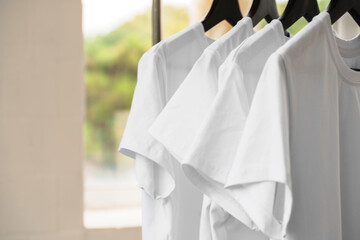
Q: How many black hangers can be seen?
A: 4